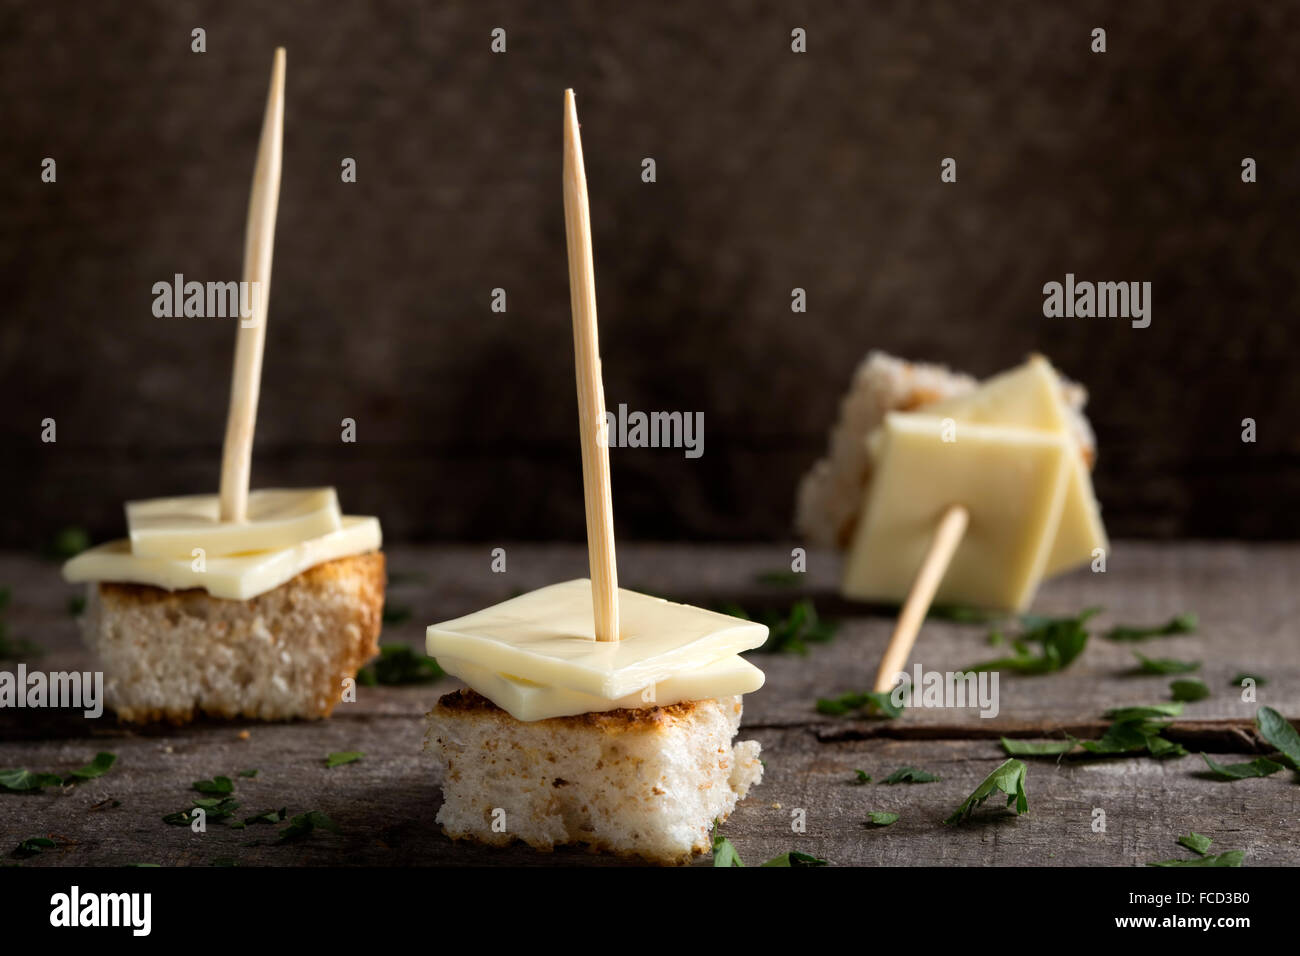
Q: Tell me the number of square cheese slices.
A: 6